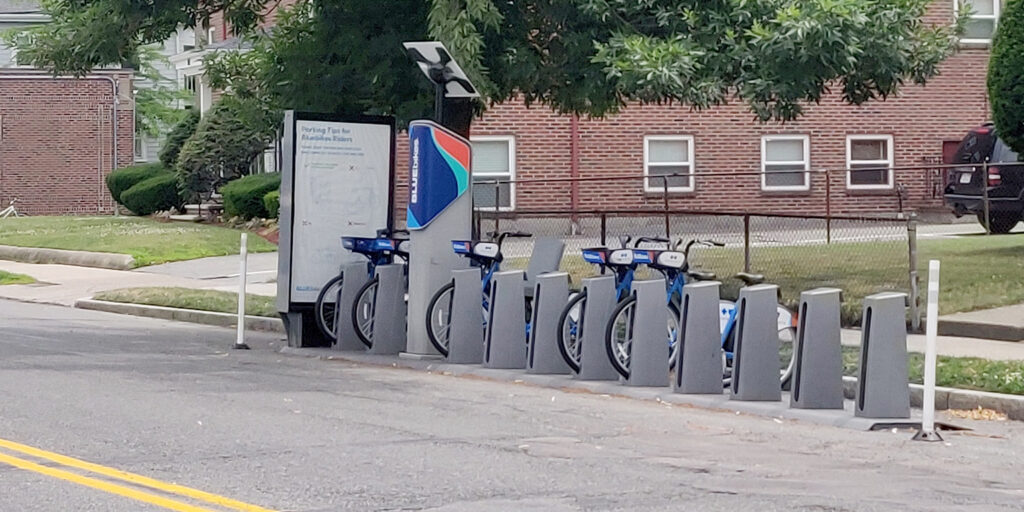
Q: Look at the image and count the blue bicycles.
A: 5